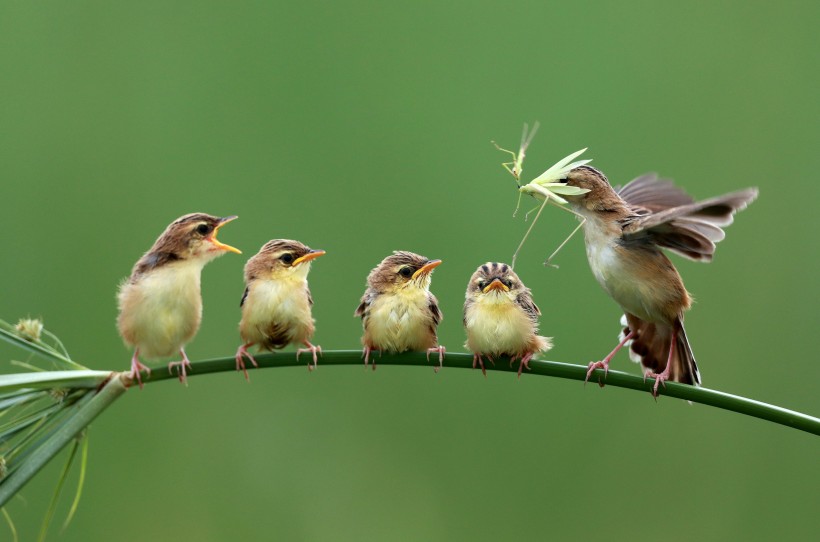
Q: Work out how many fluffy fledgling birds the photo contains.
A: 4